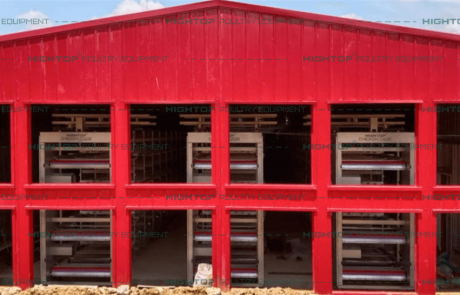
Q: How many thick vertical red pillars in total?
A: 5